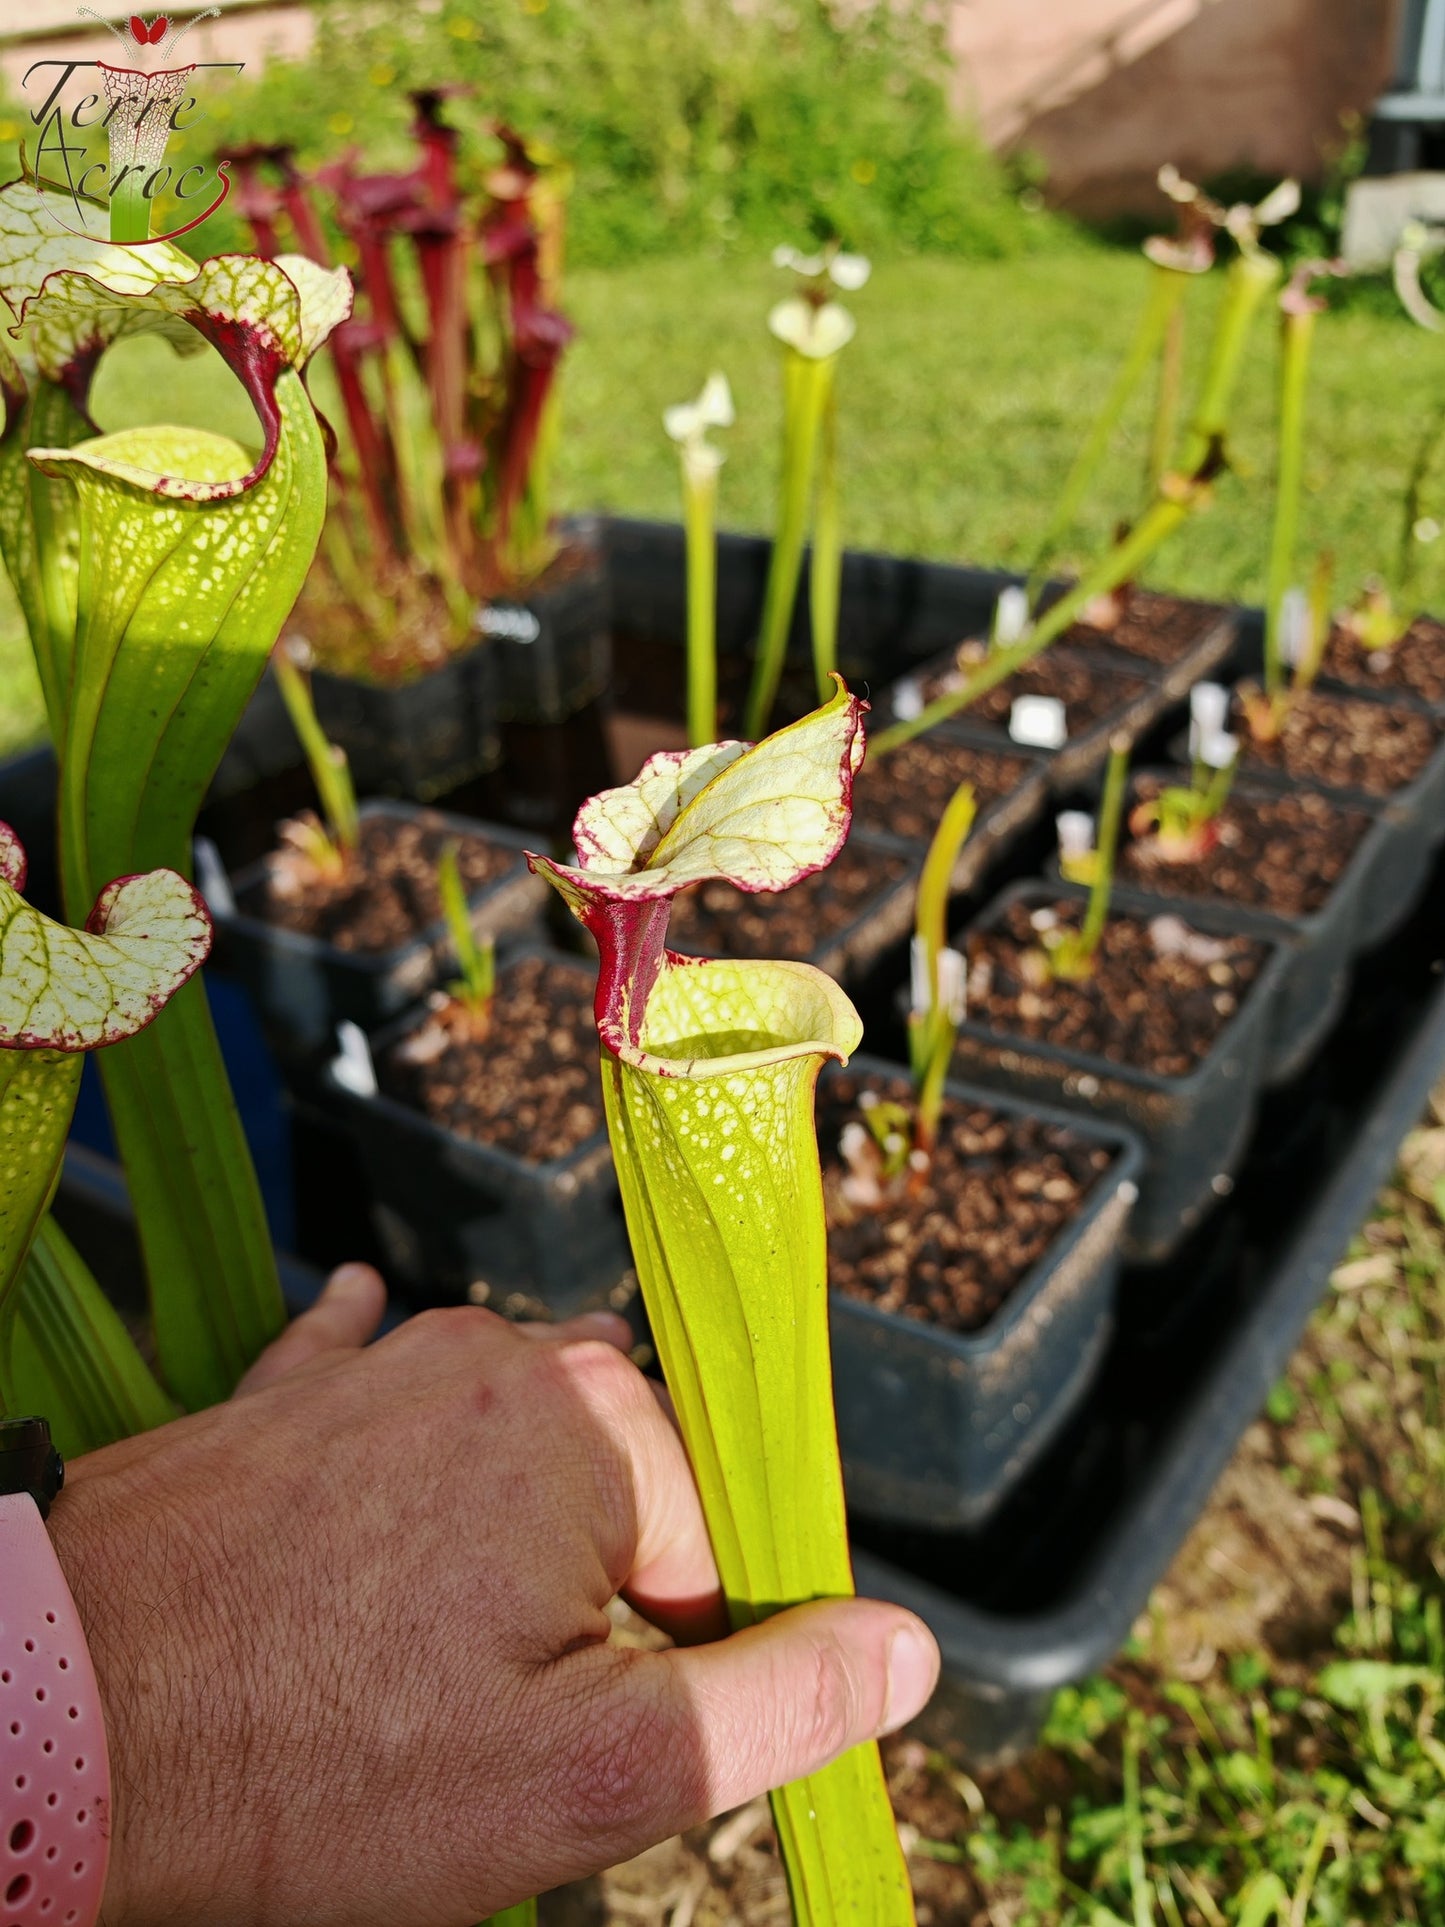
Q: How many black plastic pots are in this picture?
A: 13